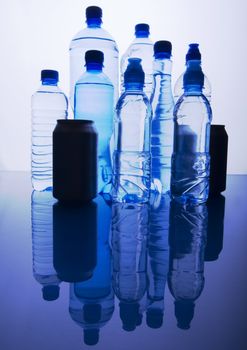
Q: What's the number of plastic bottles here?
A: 8